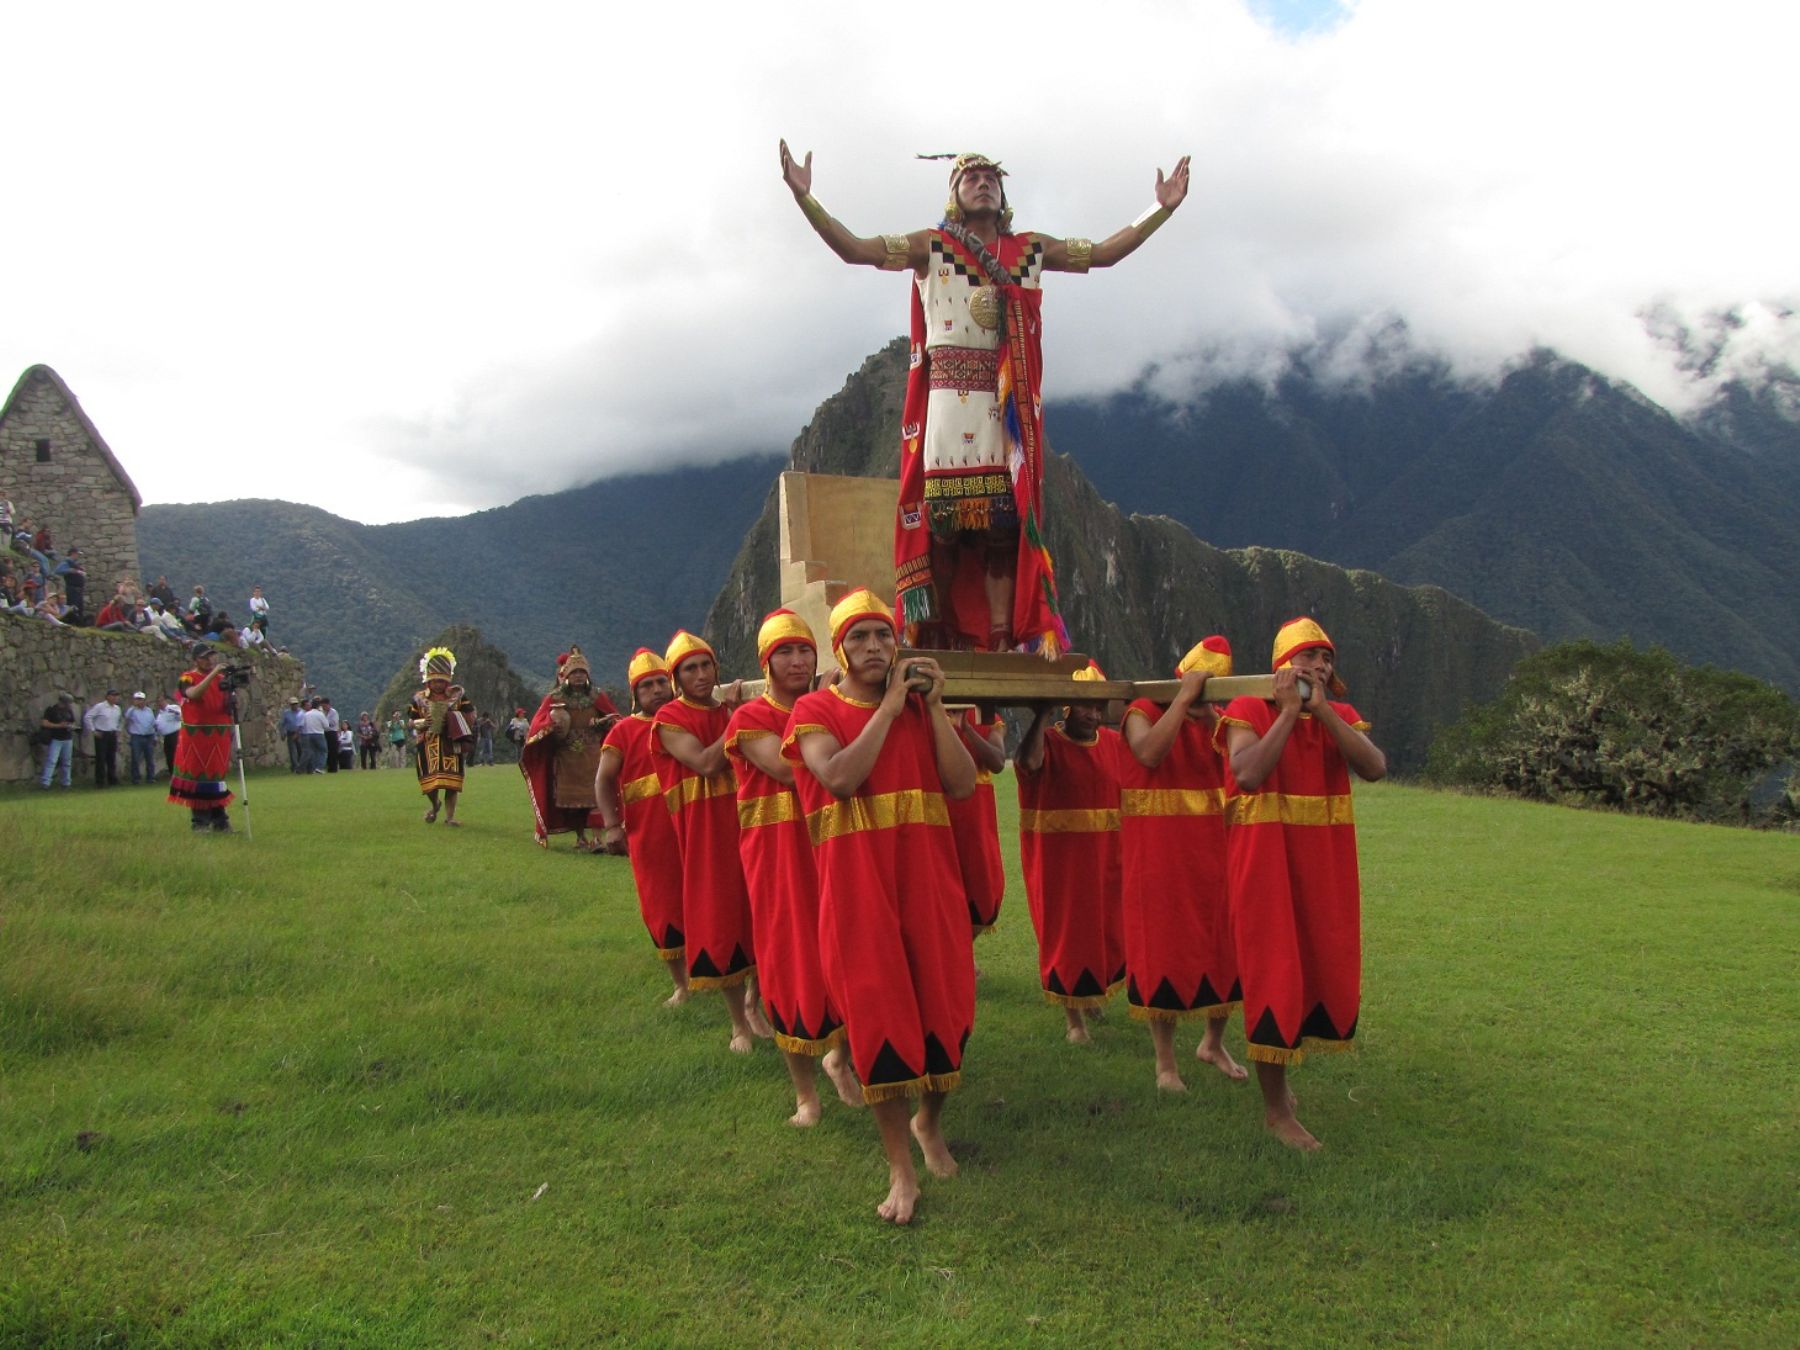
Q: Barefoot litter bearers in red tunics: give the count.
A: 8